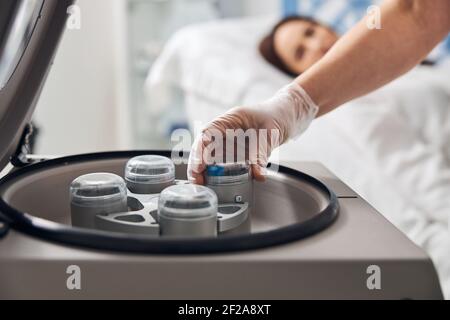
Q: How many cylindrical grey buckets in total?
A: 4